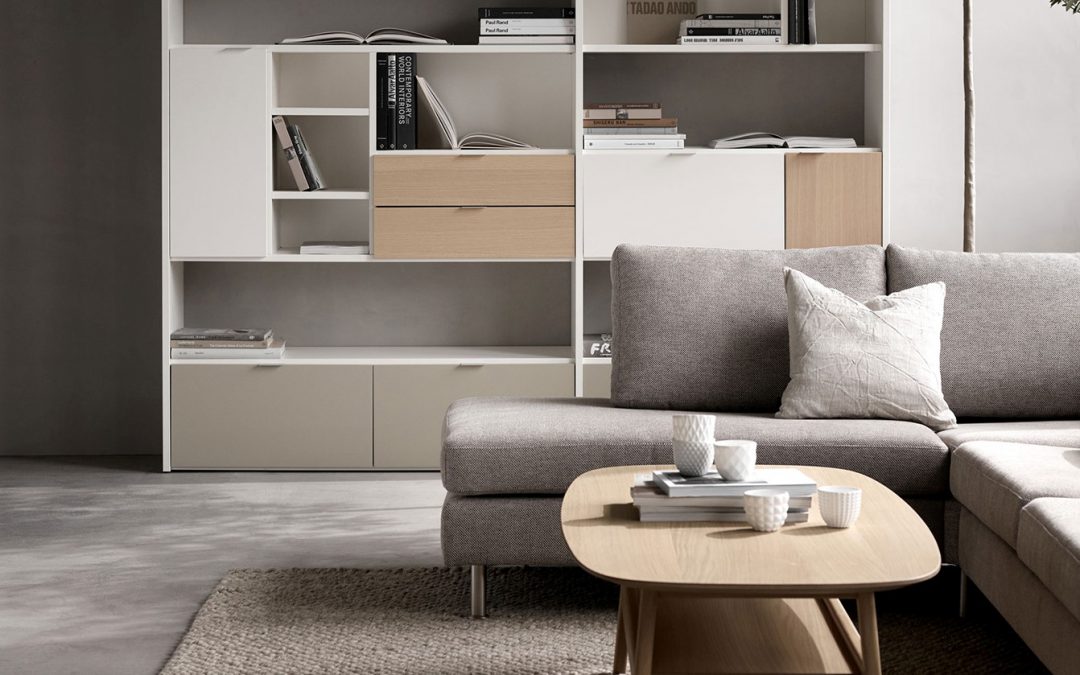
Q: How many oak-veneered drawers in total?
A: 2